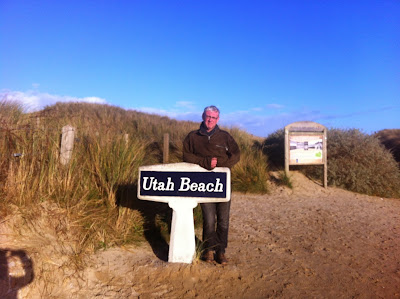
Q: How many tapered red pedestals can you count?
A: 0